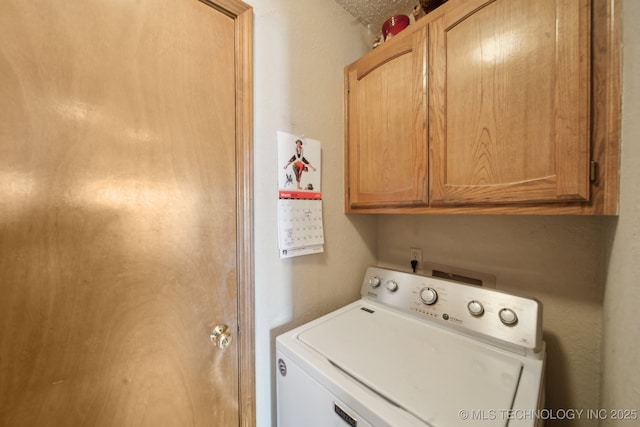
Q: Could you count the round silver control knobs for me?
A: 5